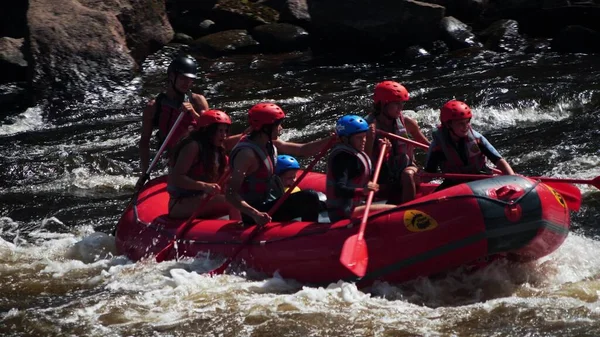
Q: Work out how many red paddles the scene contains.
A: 5